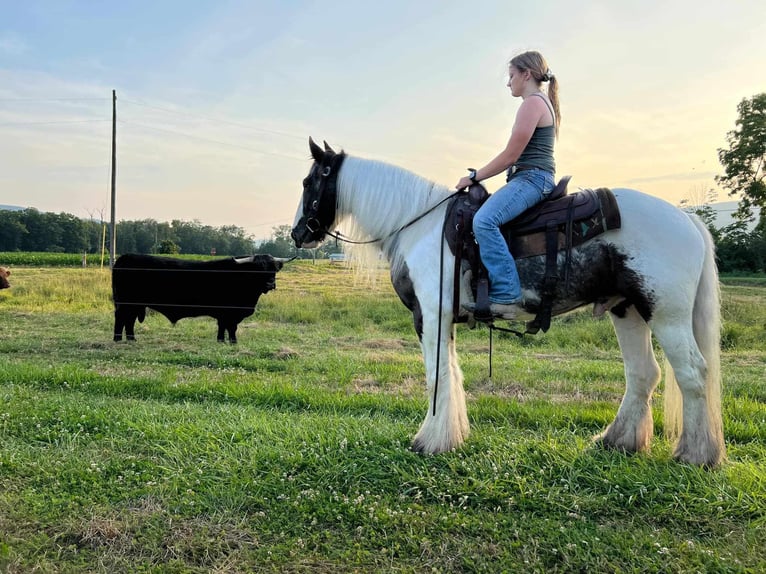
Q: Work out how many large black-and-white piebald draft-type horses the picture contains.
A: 1